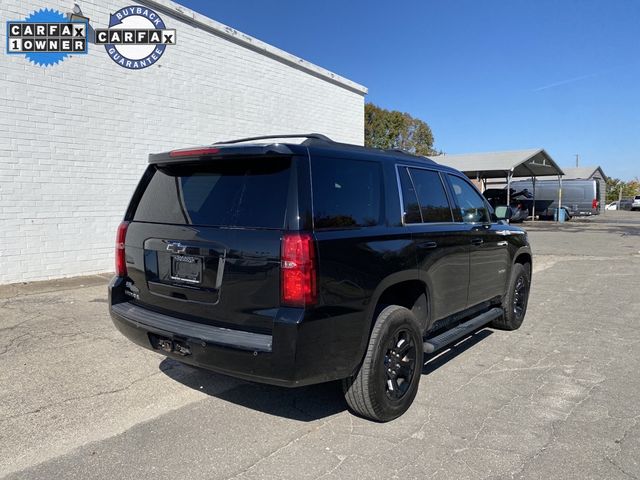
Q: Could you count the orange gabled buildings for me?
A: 0